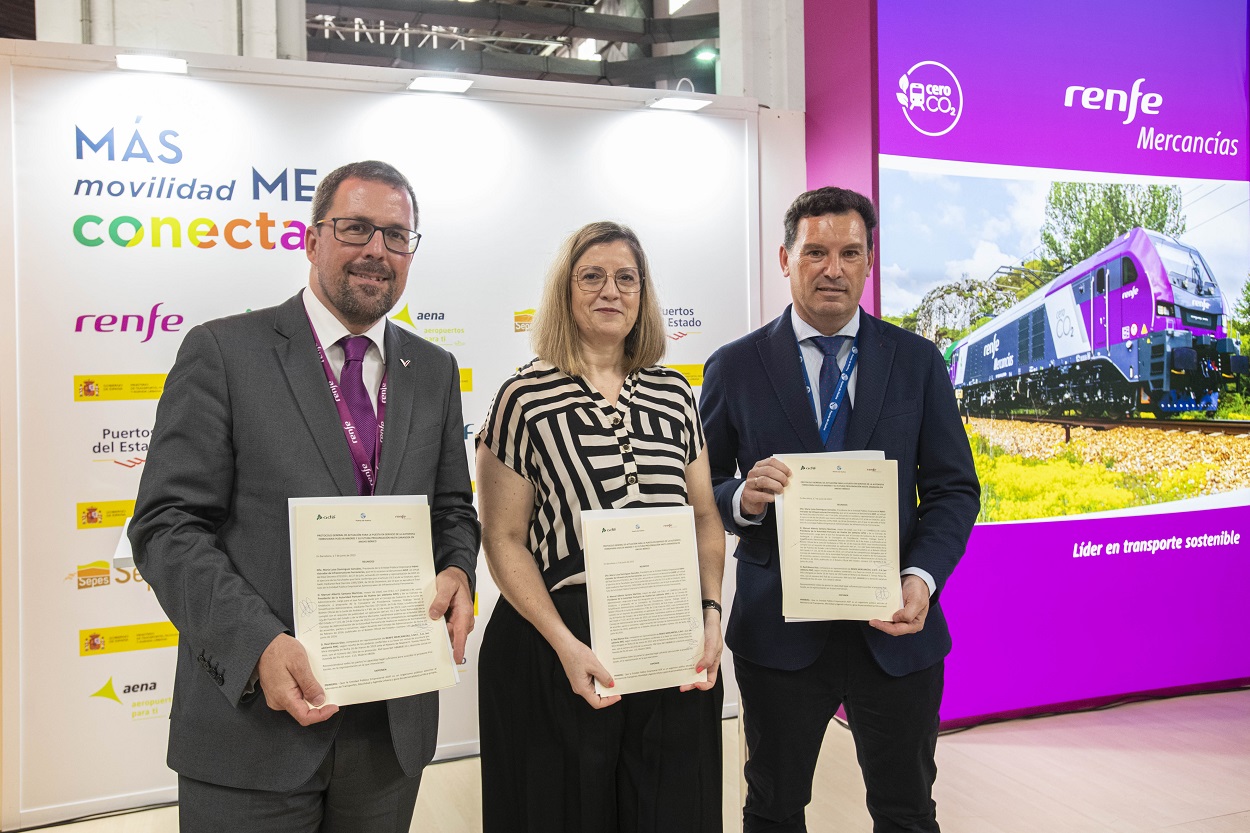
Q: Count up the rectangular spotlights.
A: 3